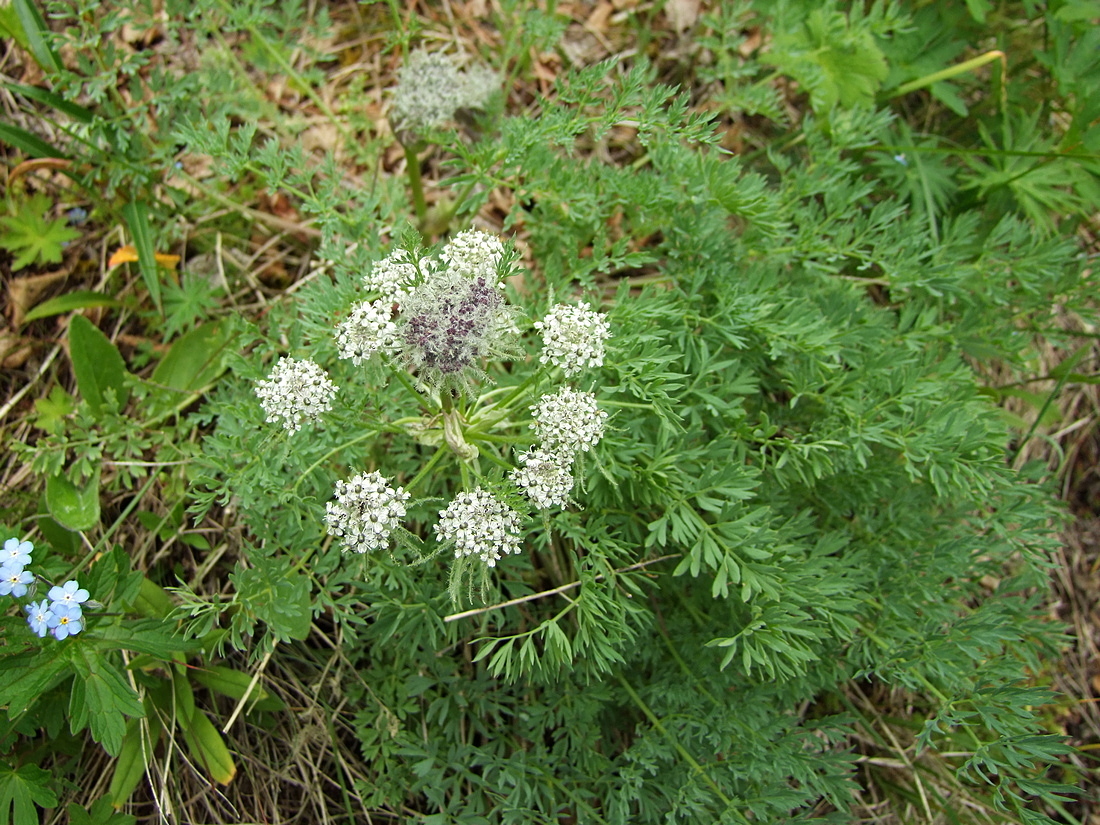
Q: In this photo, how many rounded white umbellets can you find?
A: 9